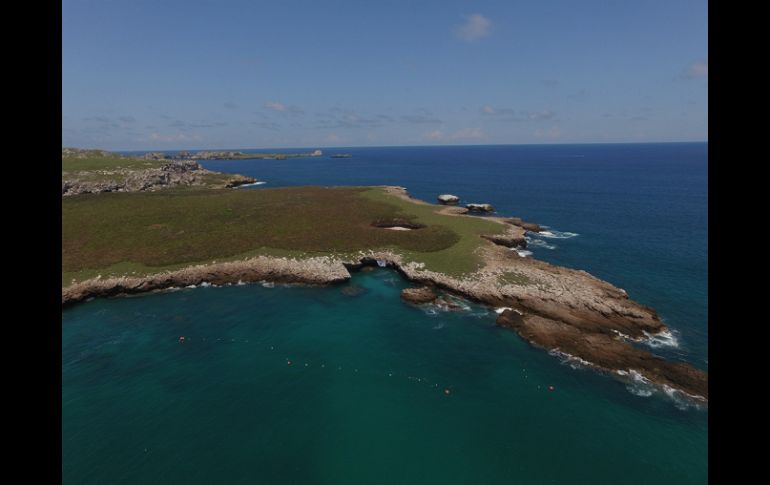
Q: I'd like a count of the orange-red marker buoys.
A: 4